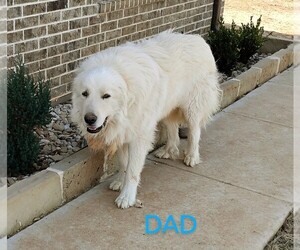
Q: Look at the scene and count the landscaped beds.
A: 1